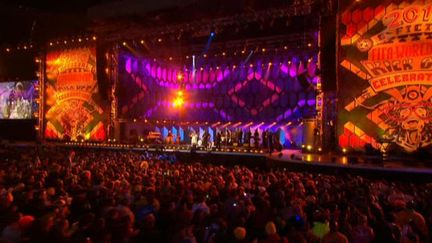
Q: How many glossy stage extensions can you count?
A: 1